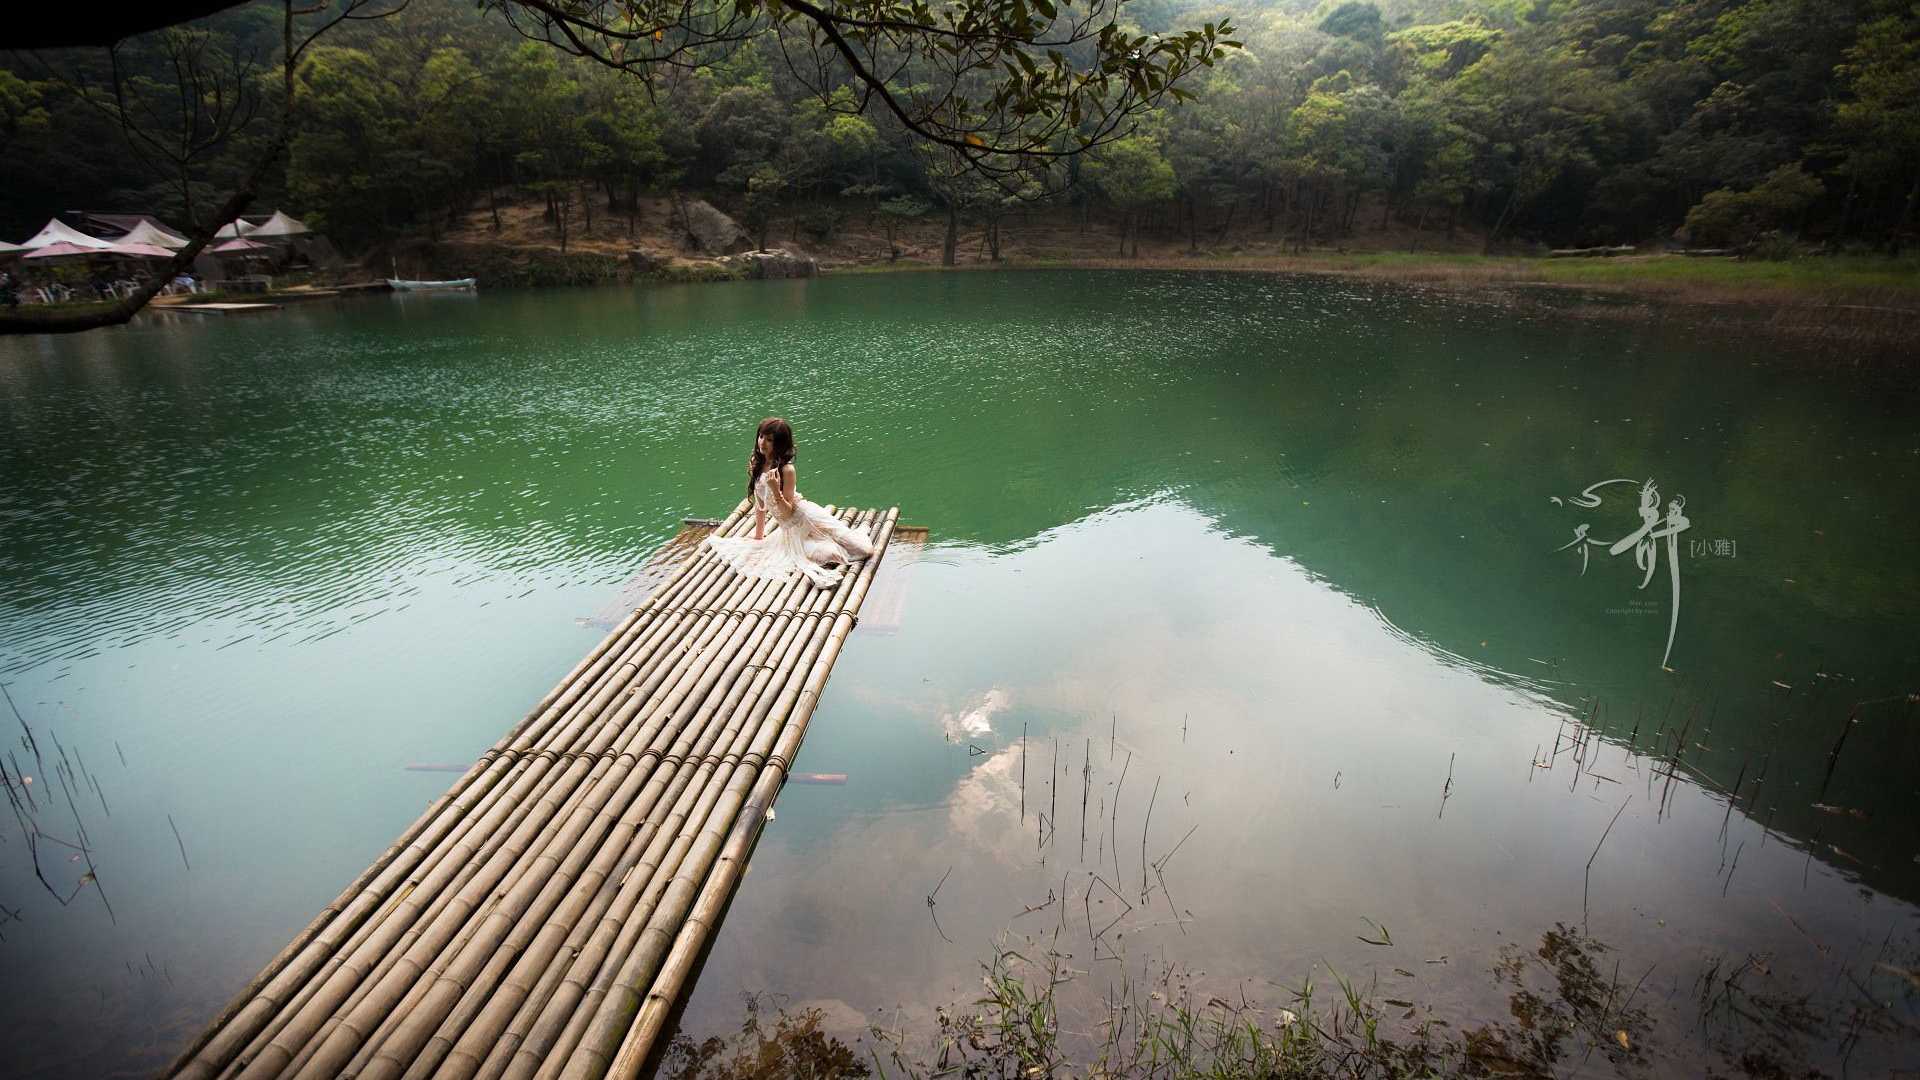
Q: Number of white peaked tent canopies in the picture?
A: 4